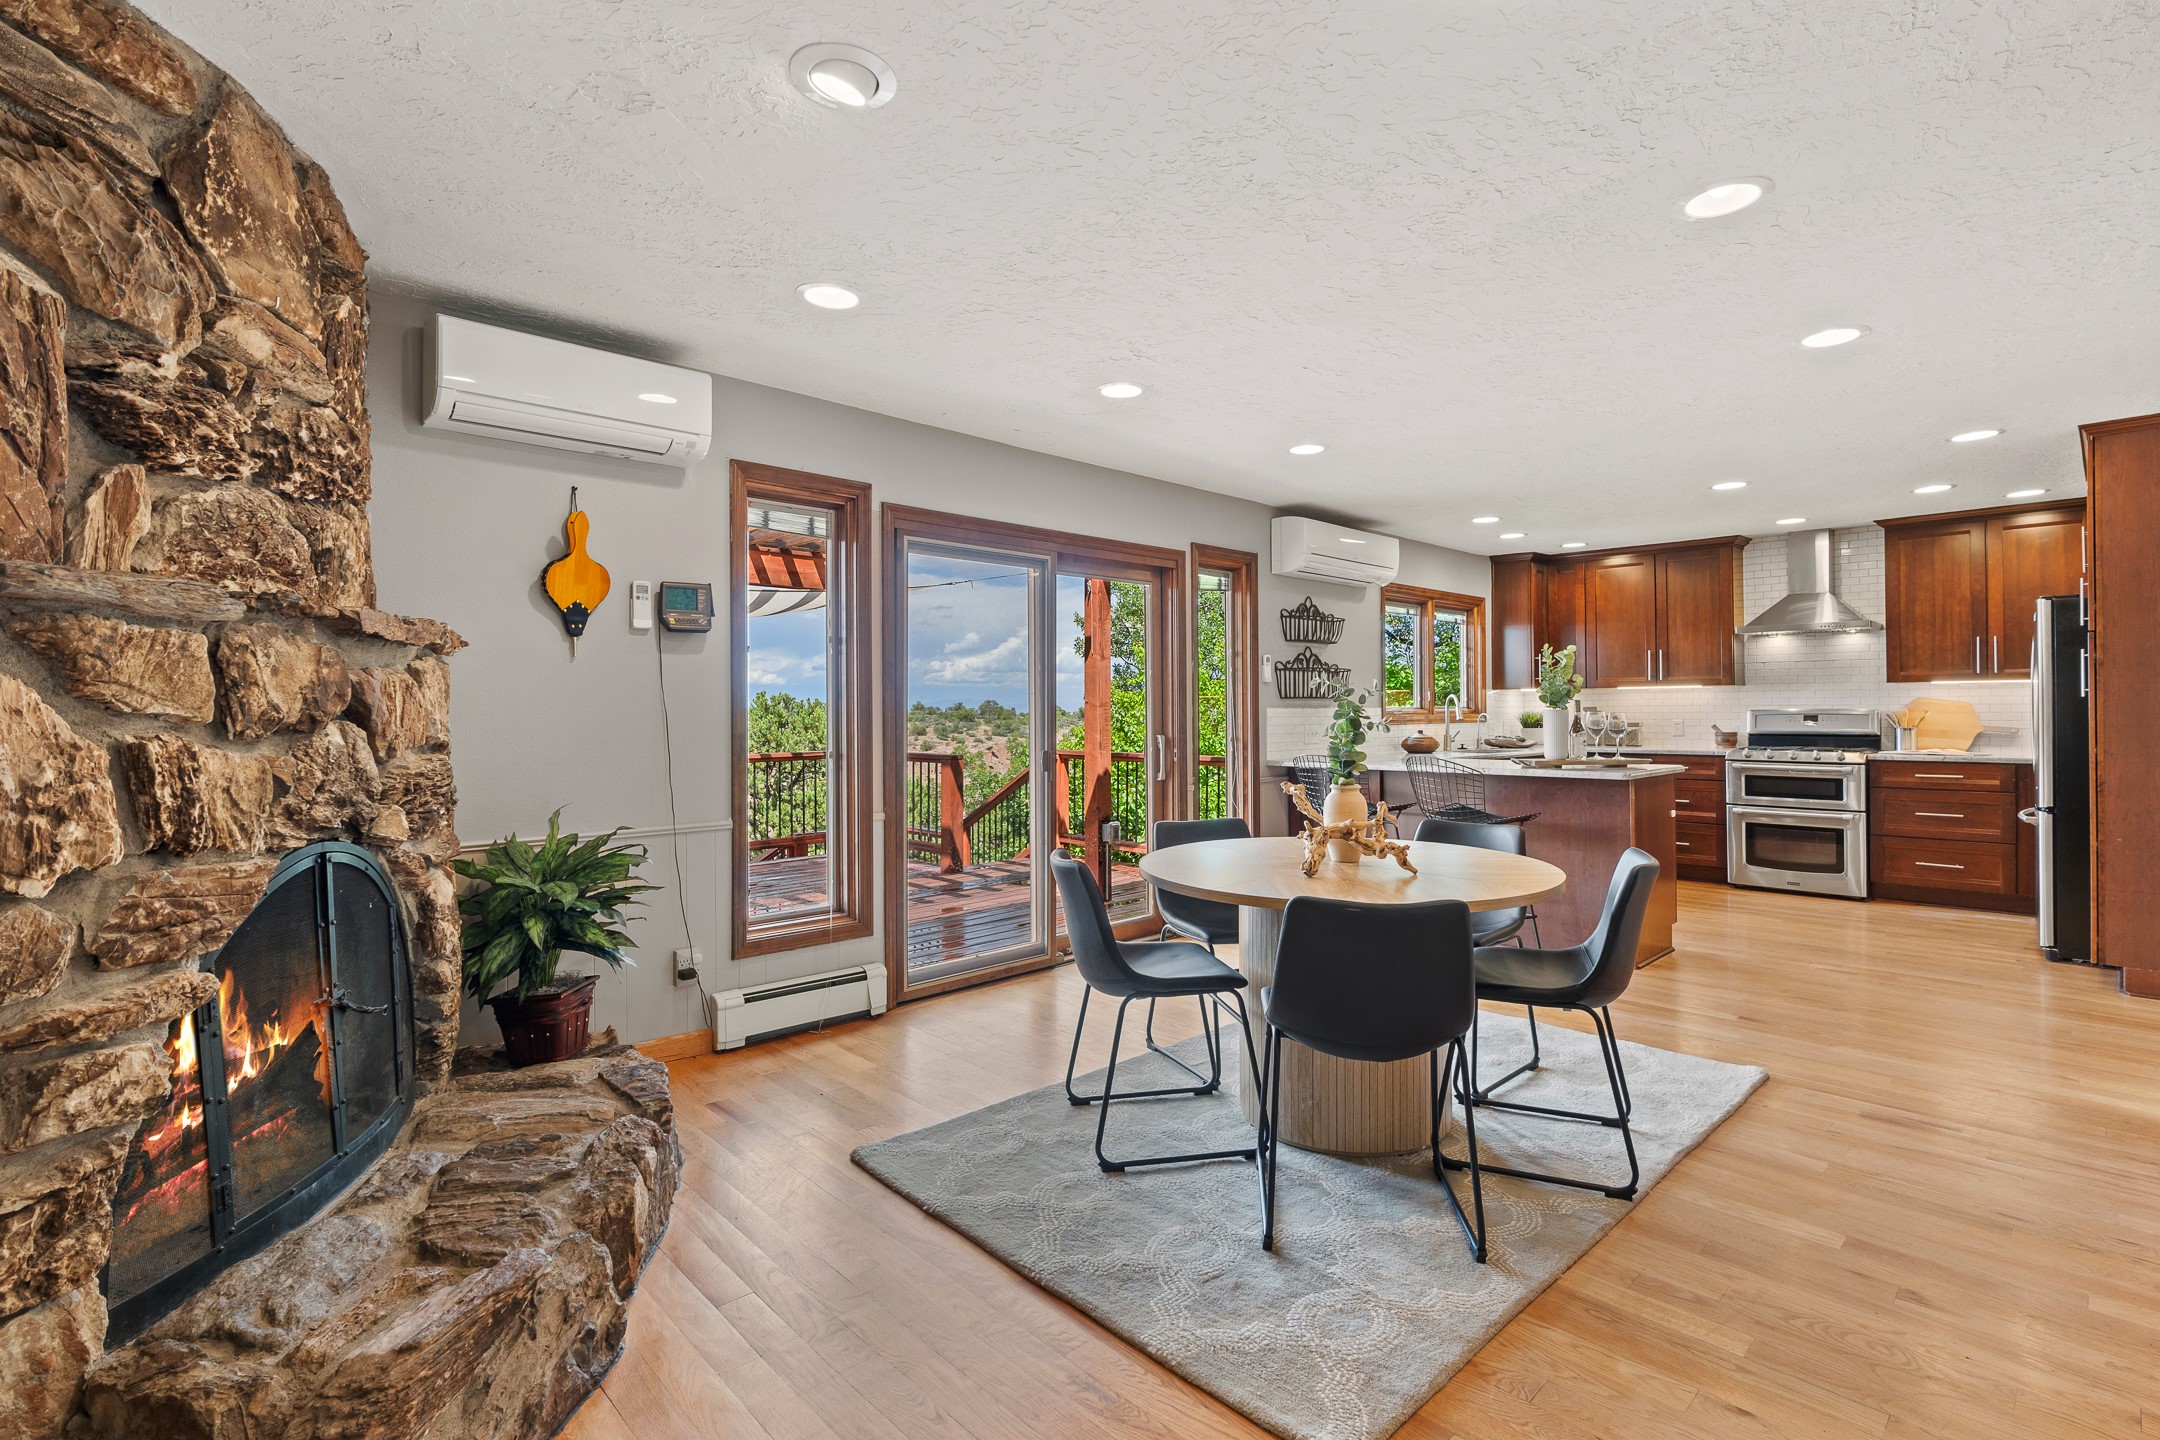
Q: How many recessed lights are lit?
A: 14